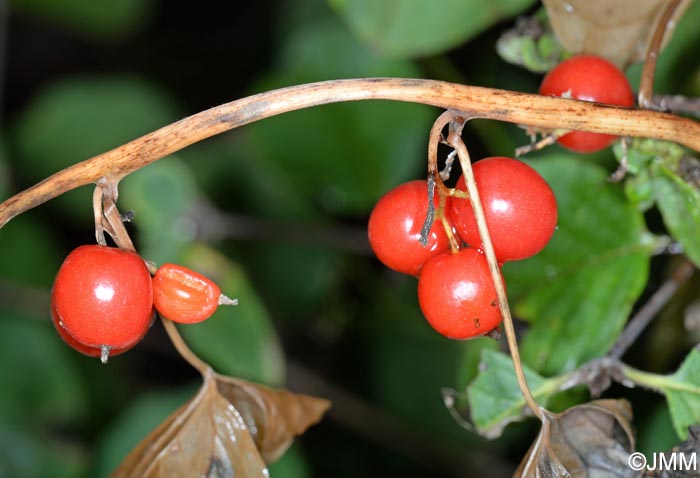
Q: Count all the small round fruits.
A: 6